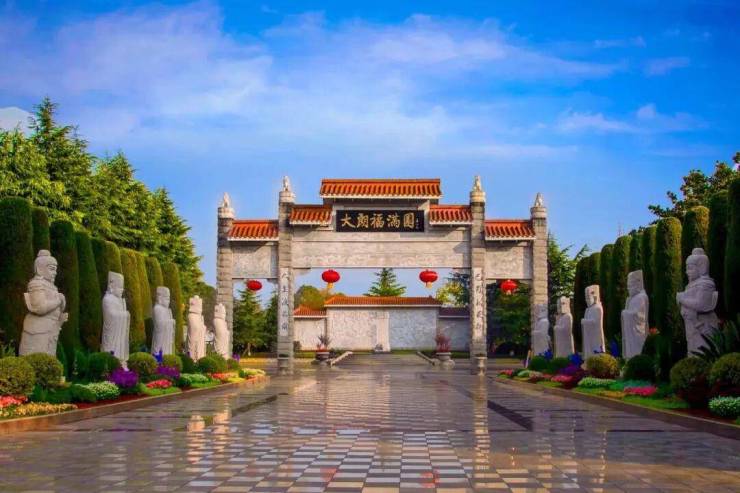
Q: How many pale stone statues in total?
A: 10